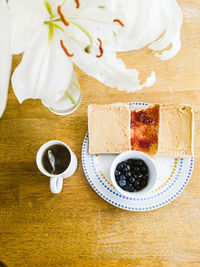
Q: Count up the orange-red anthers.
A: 5